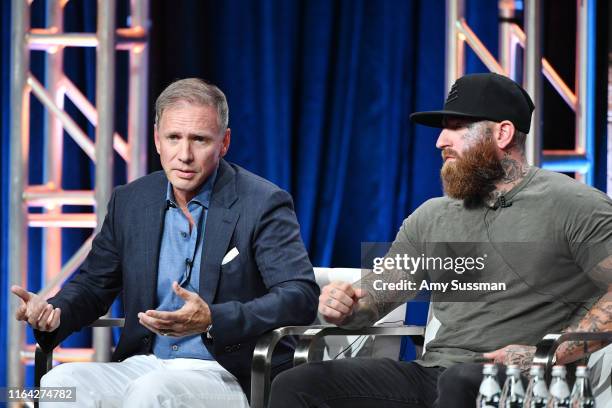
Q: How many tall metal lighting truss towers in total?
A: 2